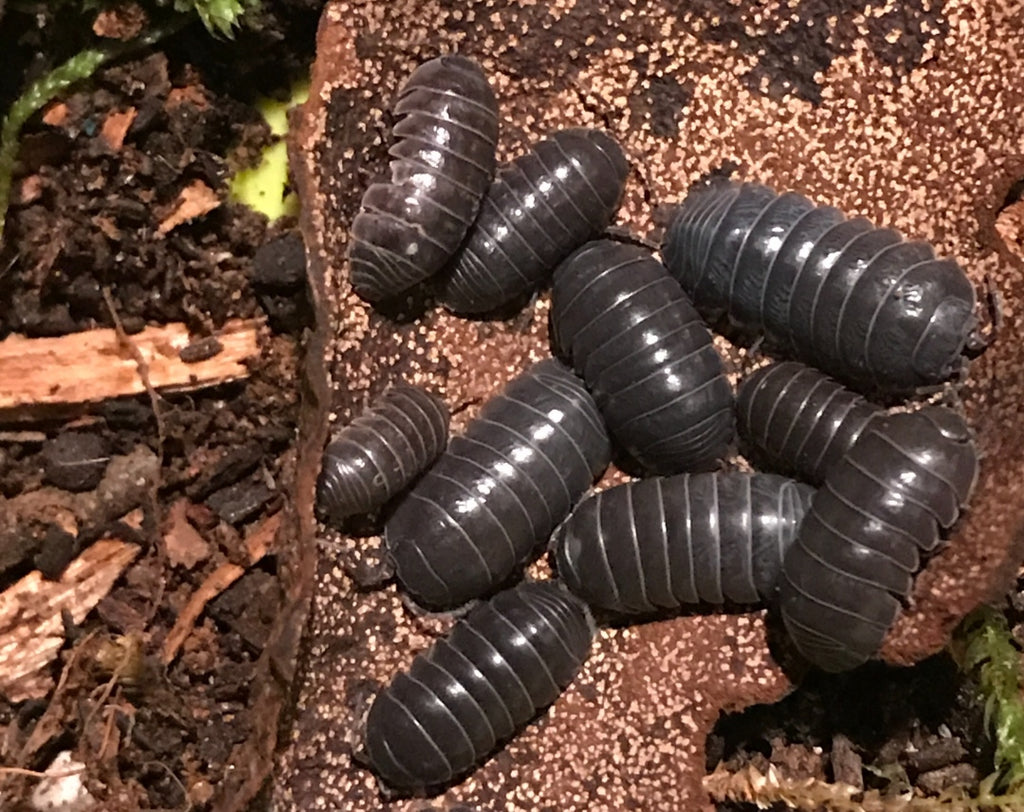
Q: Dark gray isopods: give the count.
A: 10